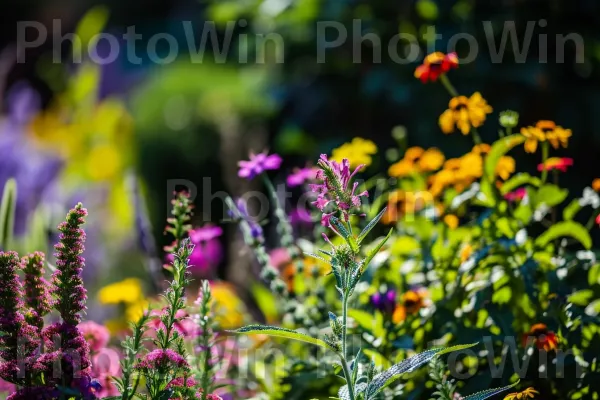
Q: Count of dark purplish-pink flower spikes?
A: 3